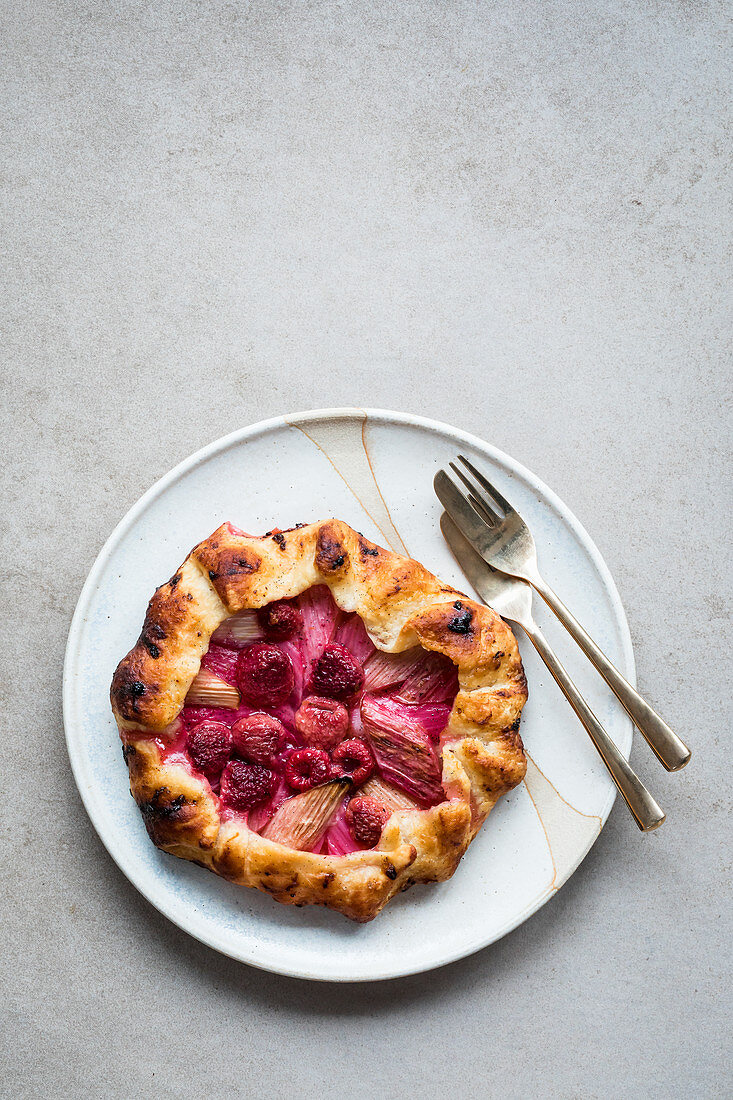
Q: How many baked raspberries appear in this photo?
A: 10